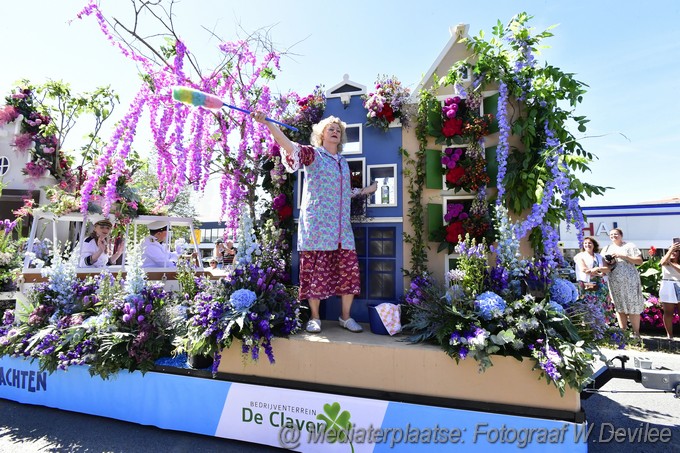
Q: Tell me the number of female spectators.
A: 3